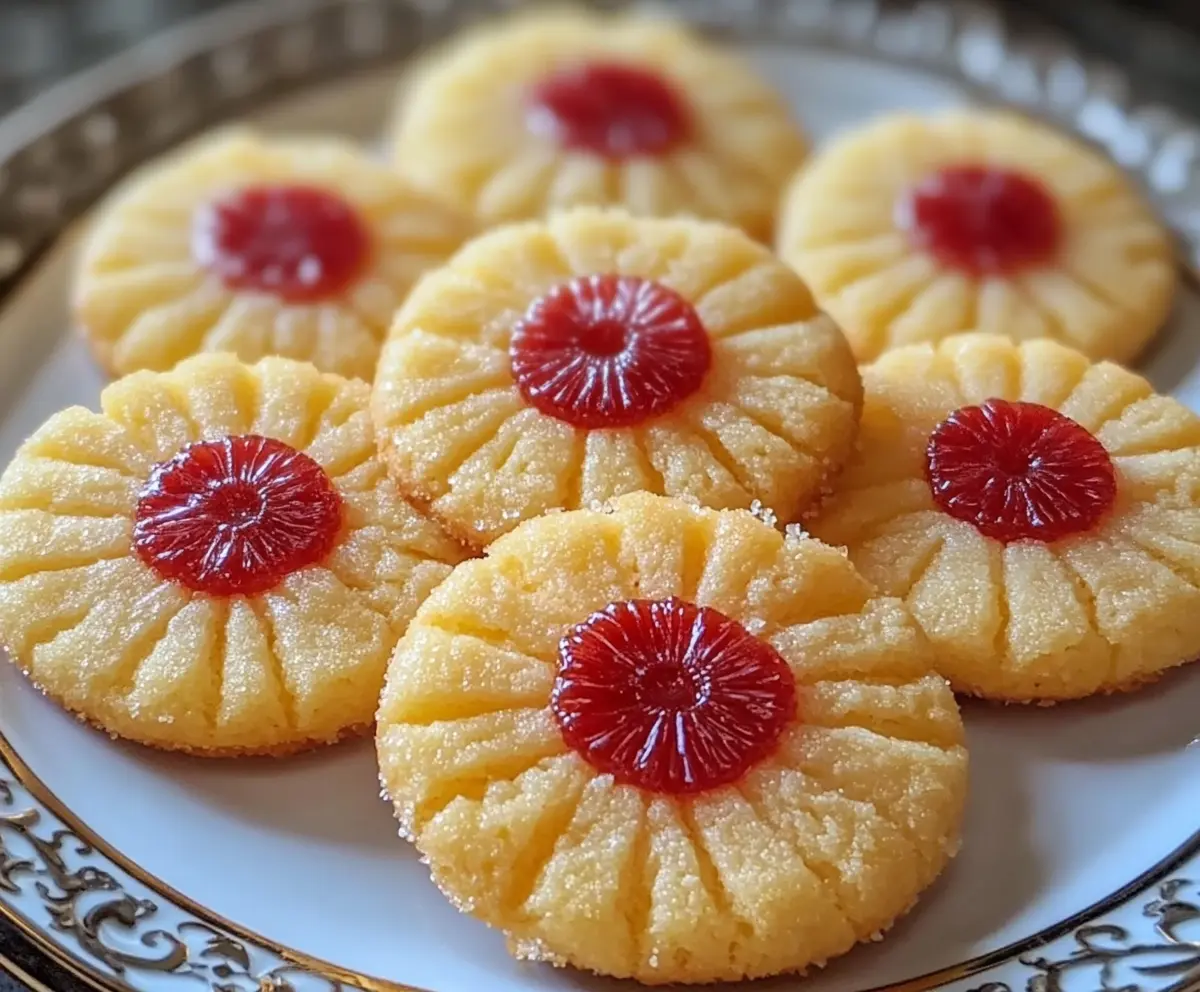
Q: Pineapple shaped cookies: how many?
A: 7